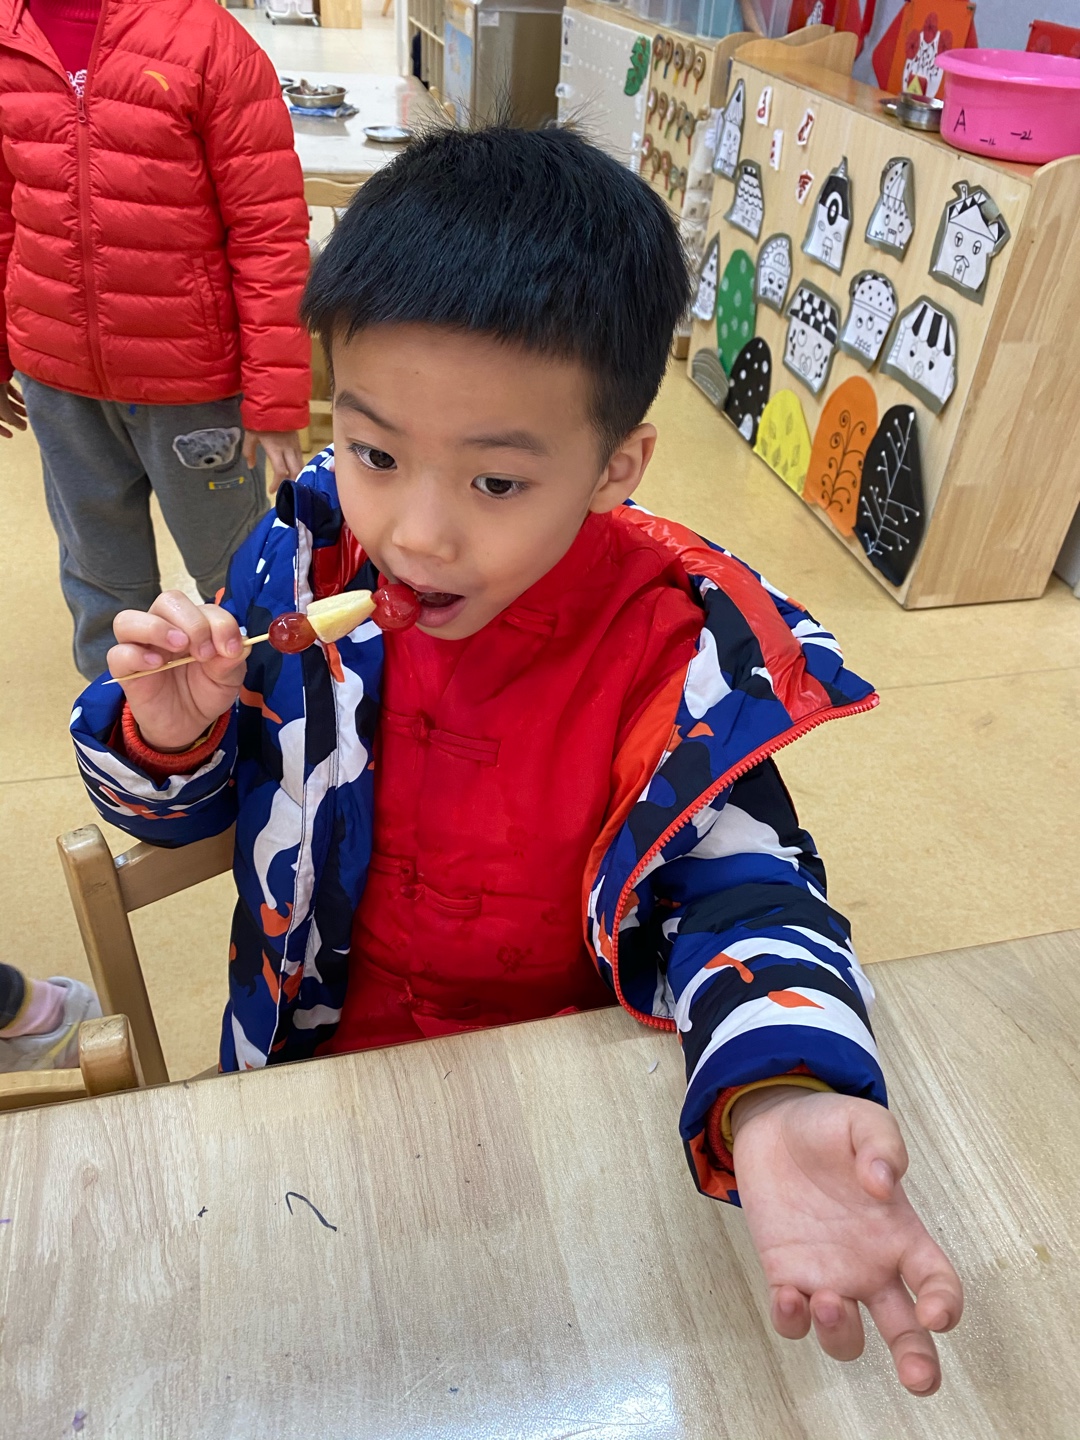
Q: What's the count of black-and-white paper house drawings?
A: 10